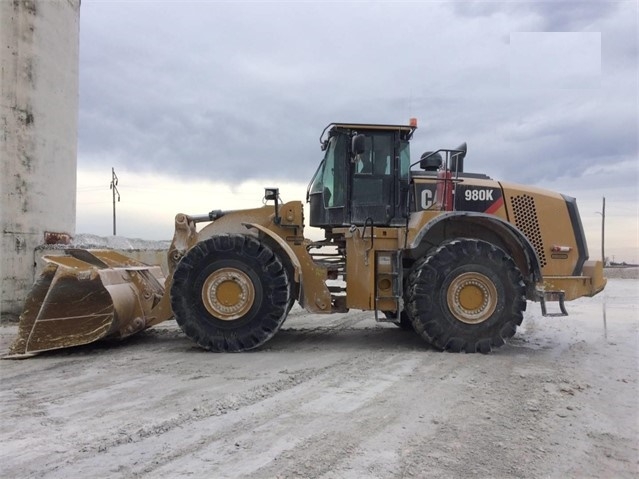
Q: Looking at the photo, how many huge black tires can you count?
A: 2